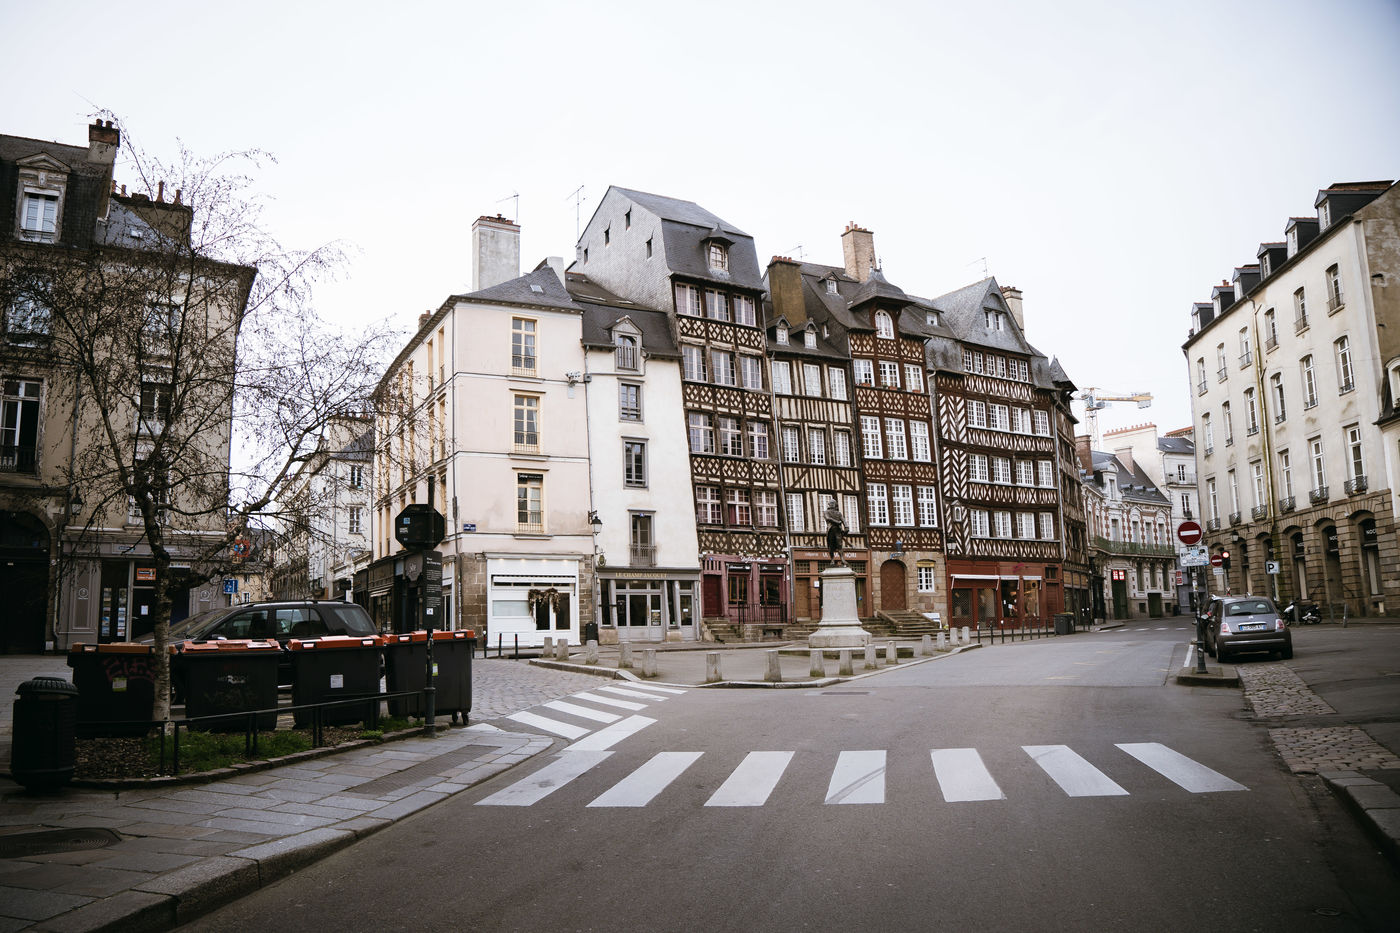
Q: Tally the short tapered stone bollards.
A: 15